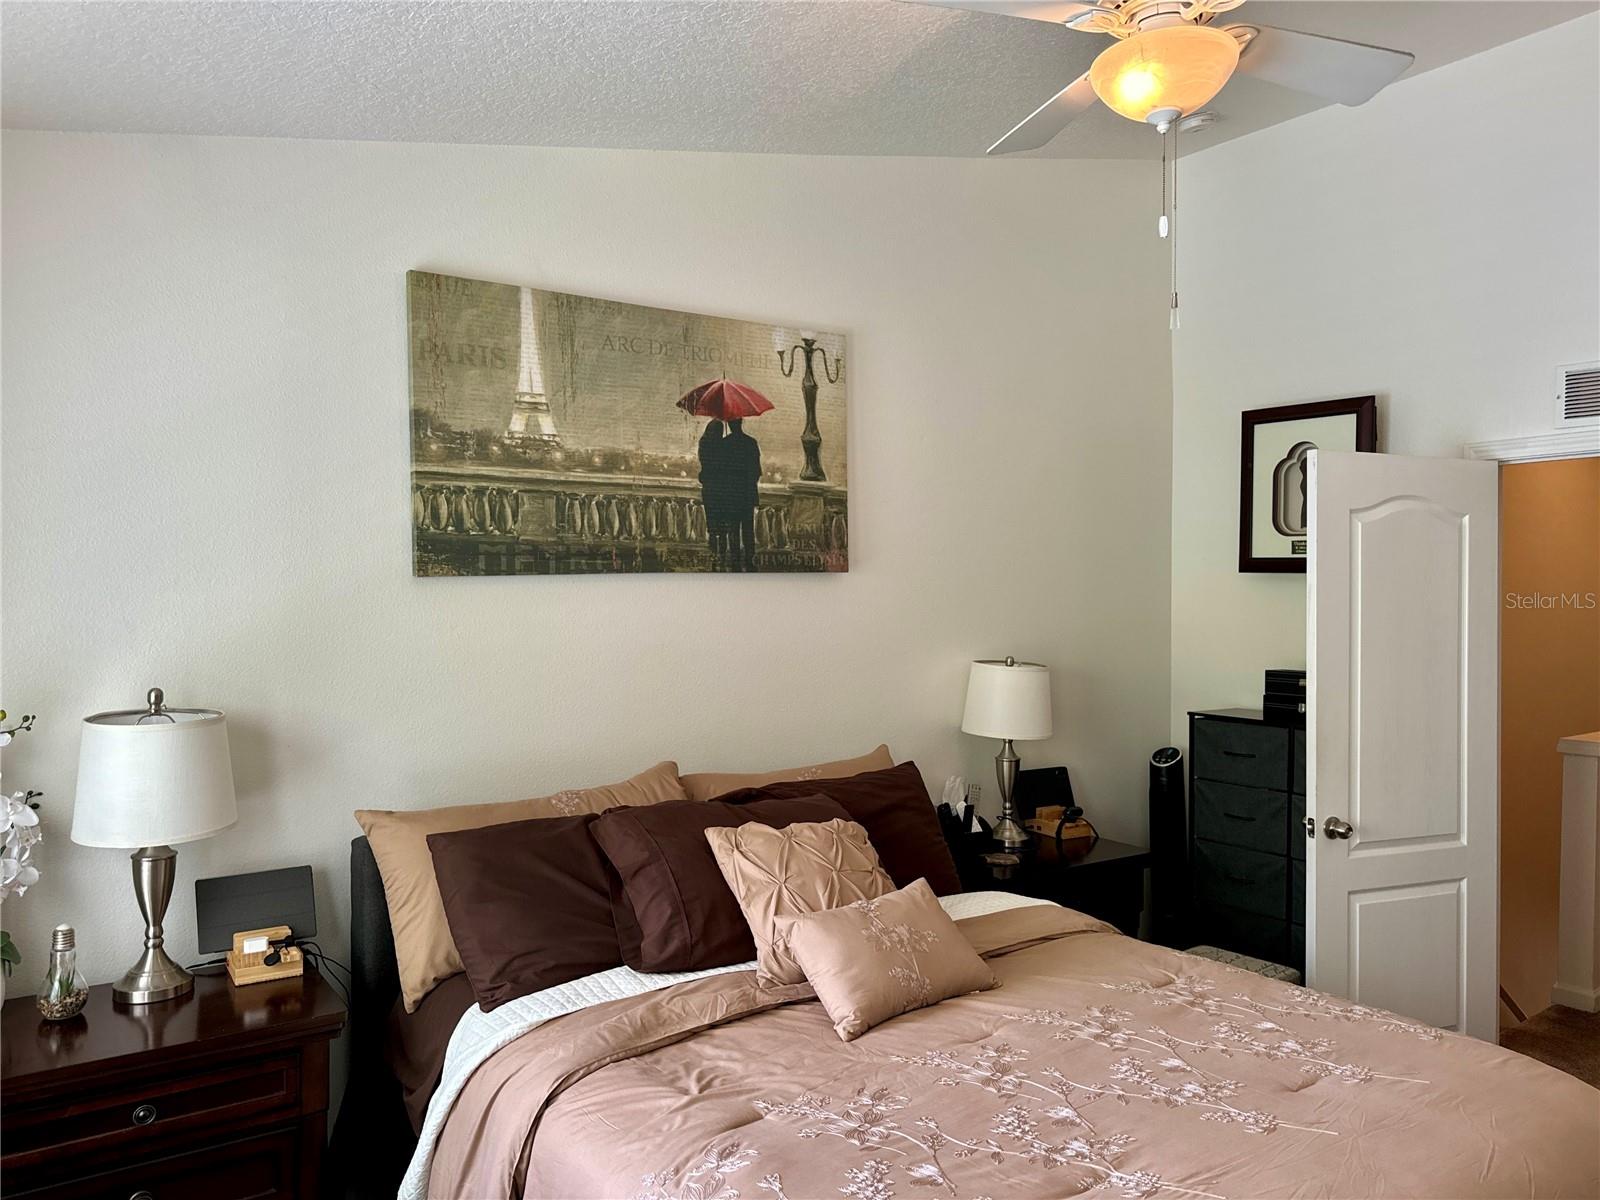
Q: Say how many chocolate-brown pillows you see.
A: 3